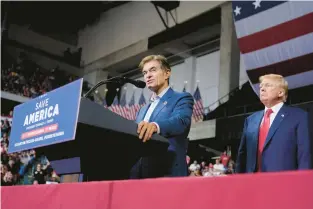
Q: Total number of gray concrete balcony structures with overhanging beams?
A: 1